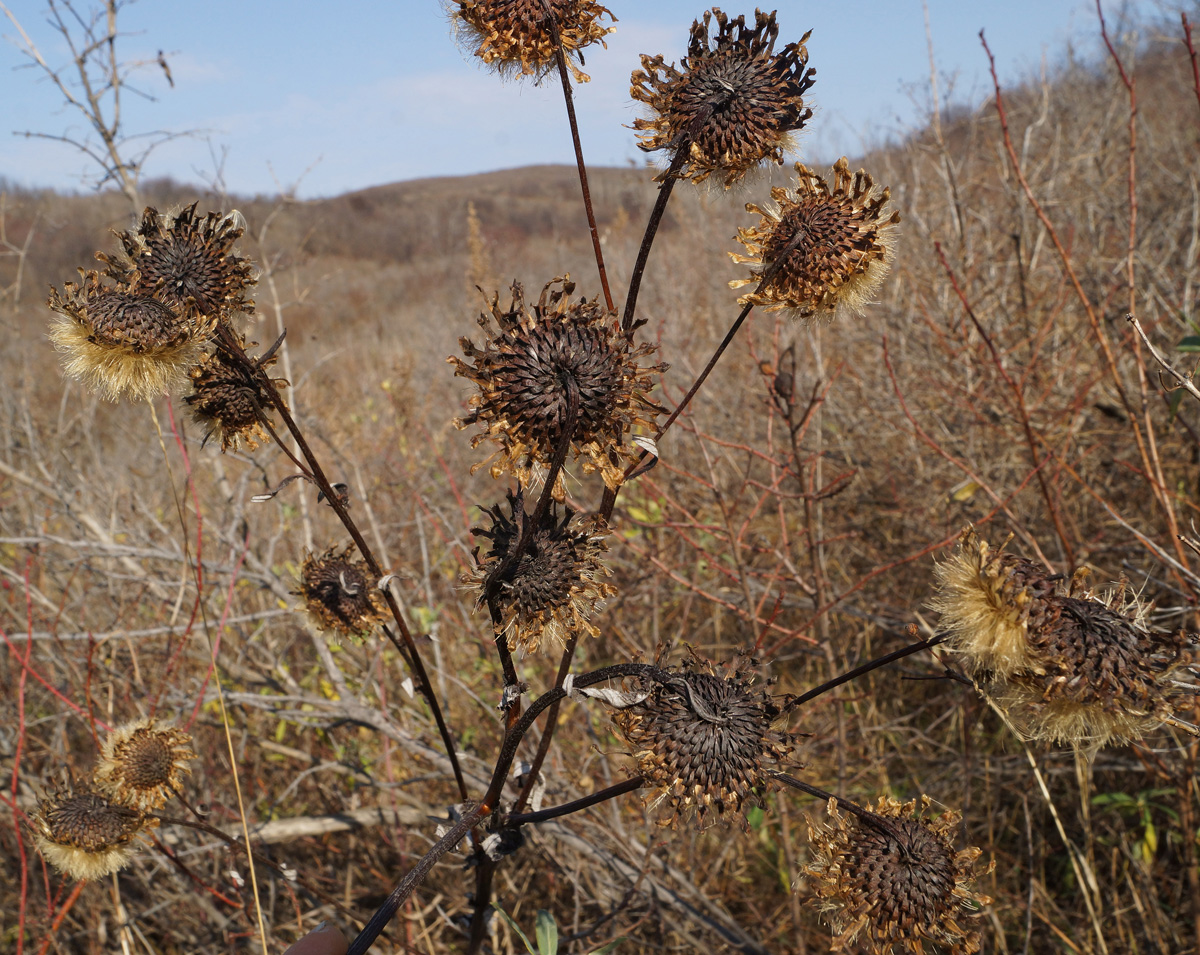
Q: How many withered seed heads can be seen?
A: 15